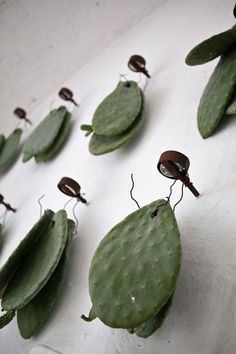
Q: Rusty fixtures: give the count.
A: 6